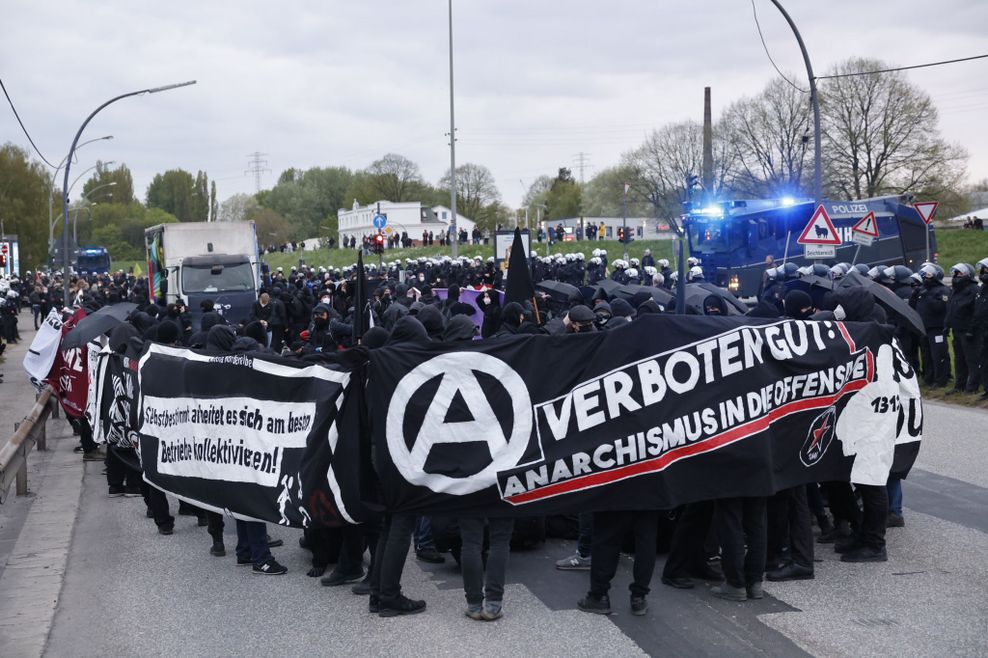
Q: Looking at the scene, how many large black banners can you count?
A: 2